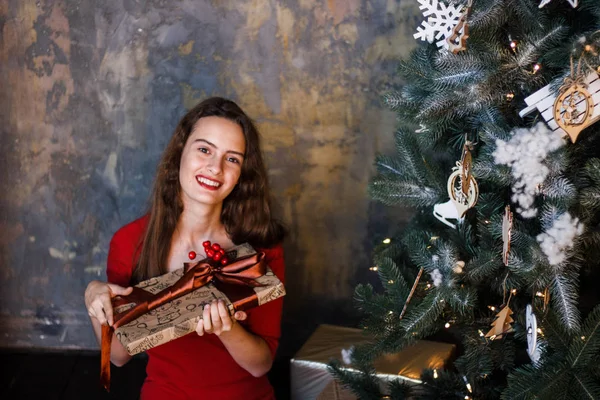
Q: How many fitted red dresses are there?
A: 1